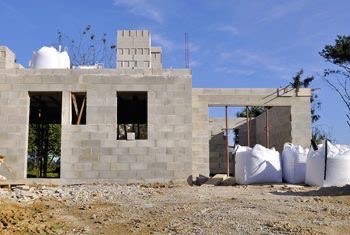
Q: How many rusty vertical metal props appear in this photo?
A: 3